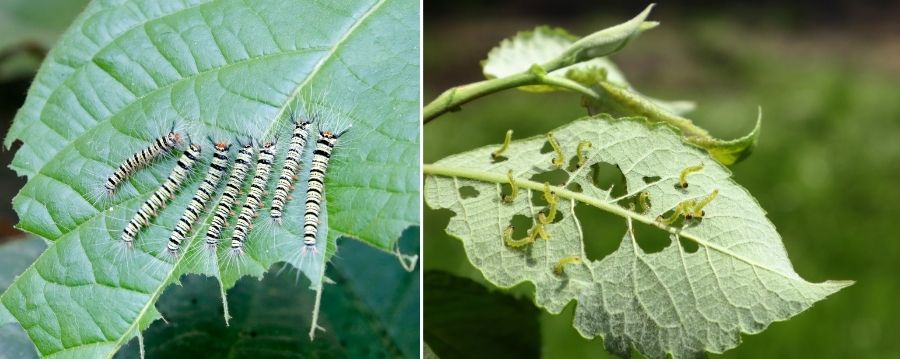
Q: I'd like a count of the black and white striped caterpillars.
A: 7